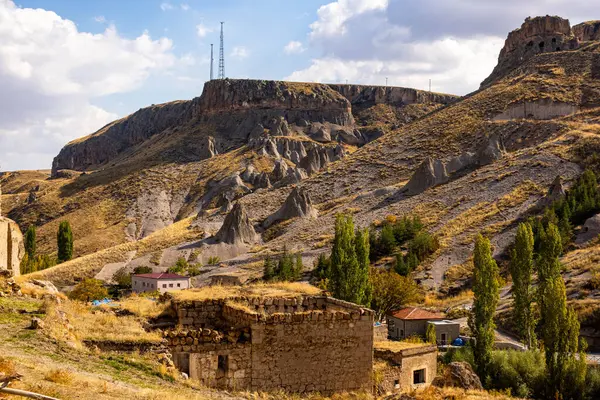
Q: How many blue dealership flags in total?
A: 0